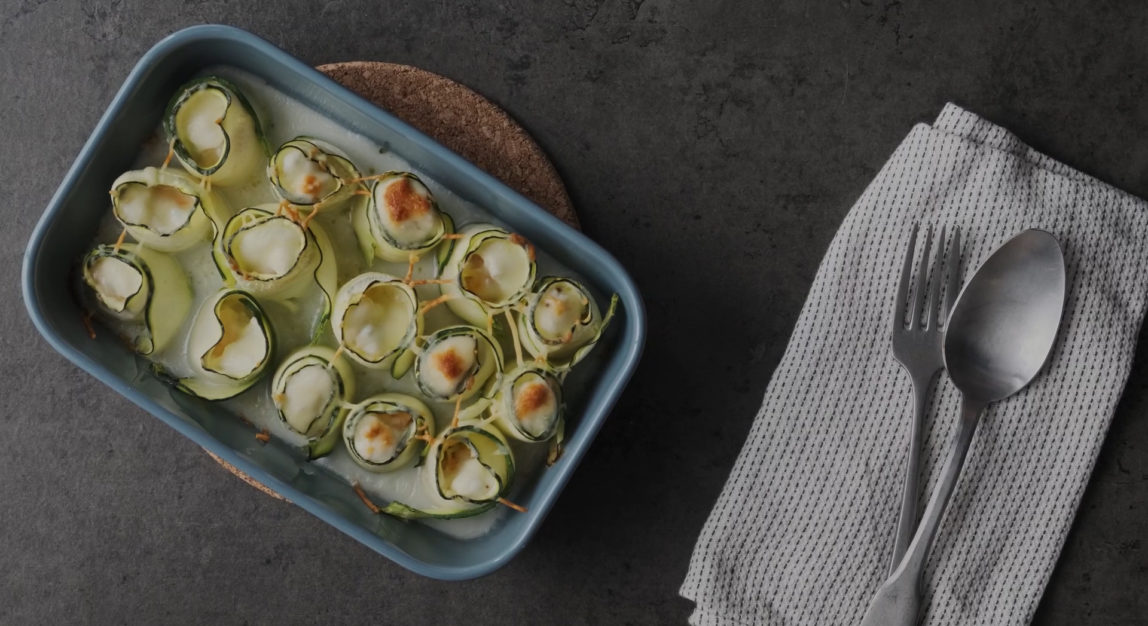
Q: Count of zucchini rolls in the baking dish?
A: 15